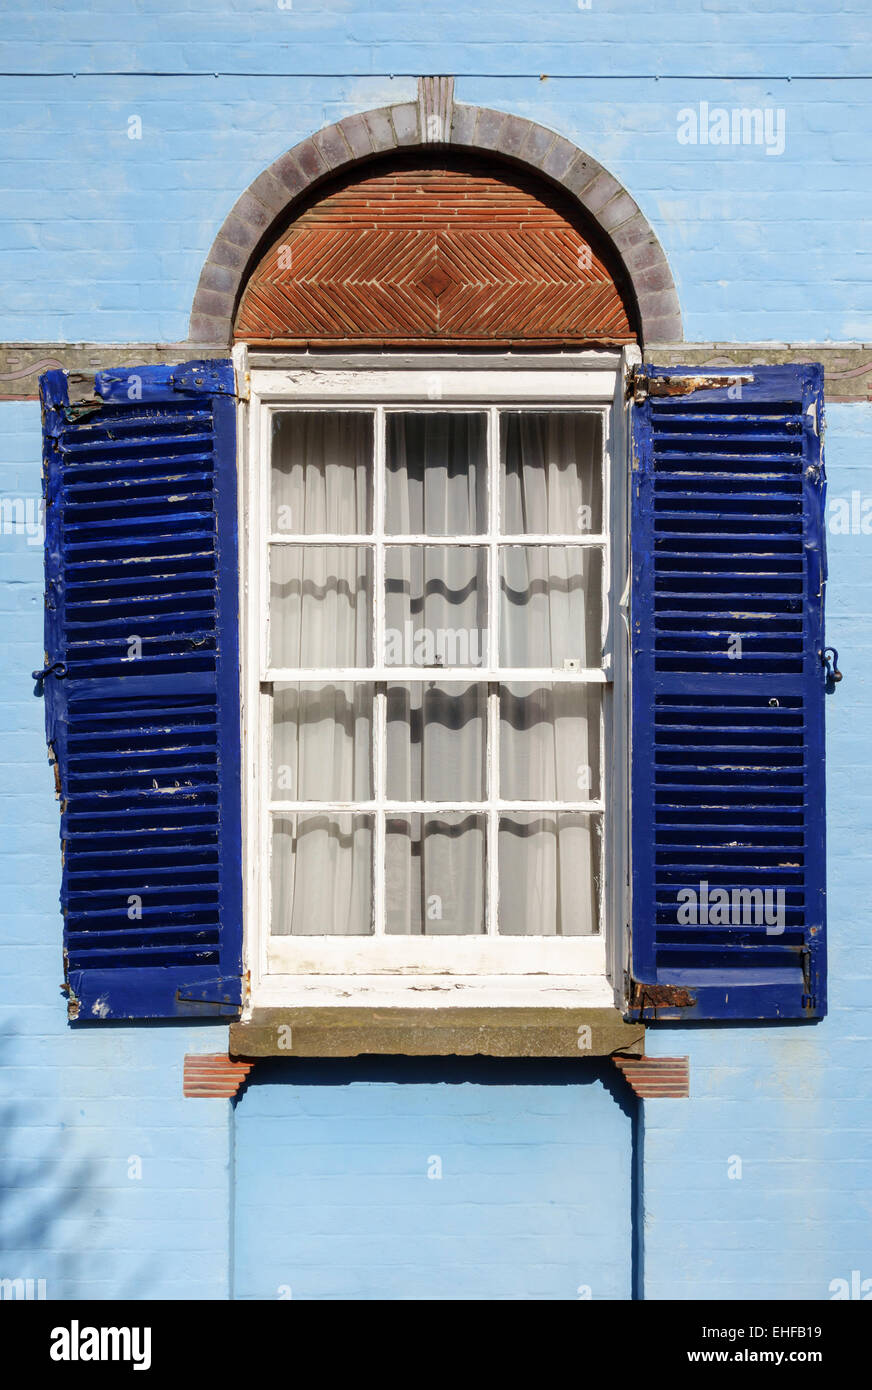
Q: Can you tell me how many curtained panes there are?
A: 12